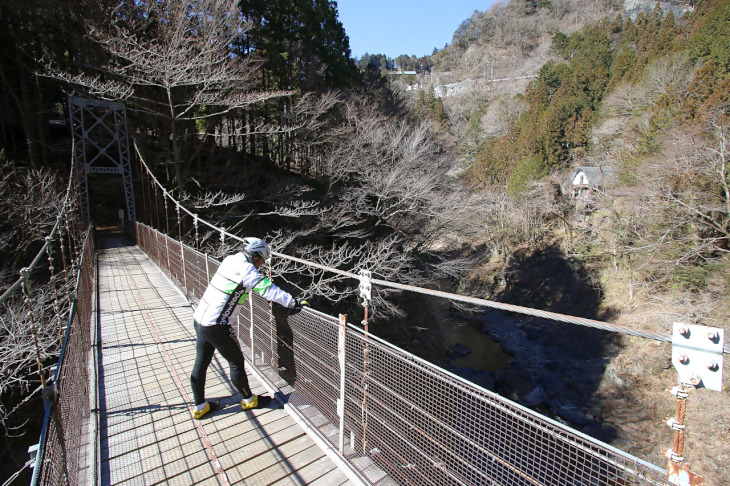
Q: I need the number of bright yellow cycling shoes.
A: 2